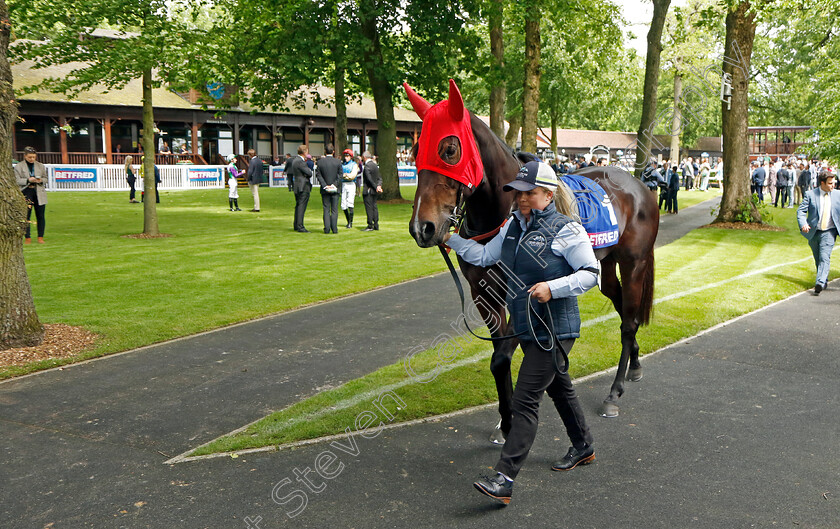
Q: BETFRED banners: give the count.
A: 4